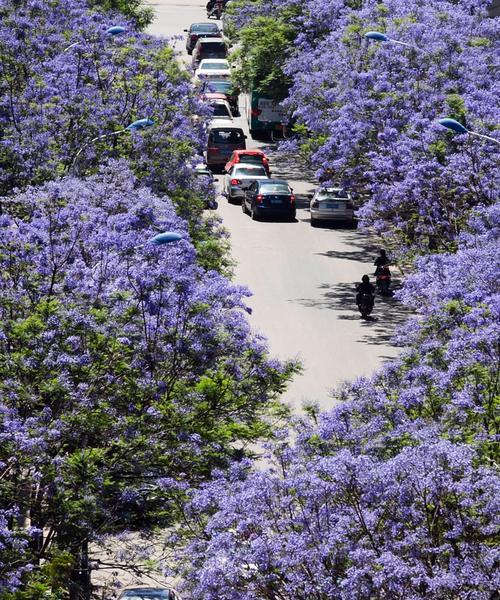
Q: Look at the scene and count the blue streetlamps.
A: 5